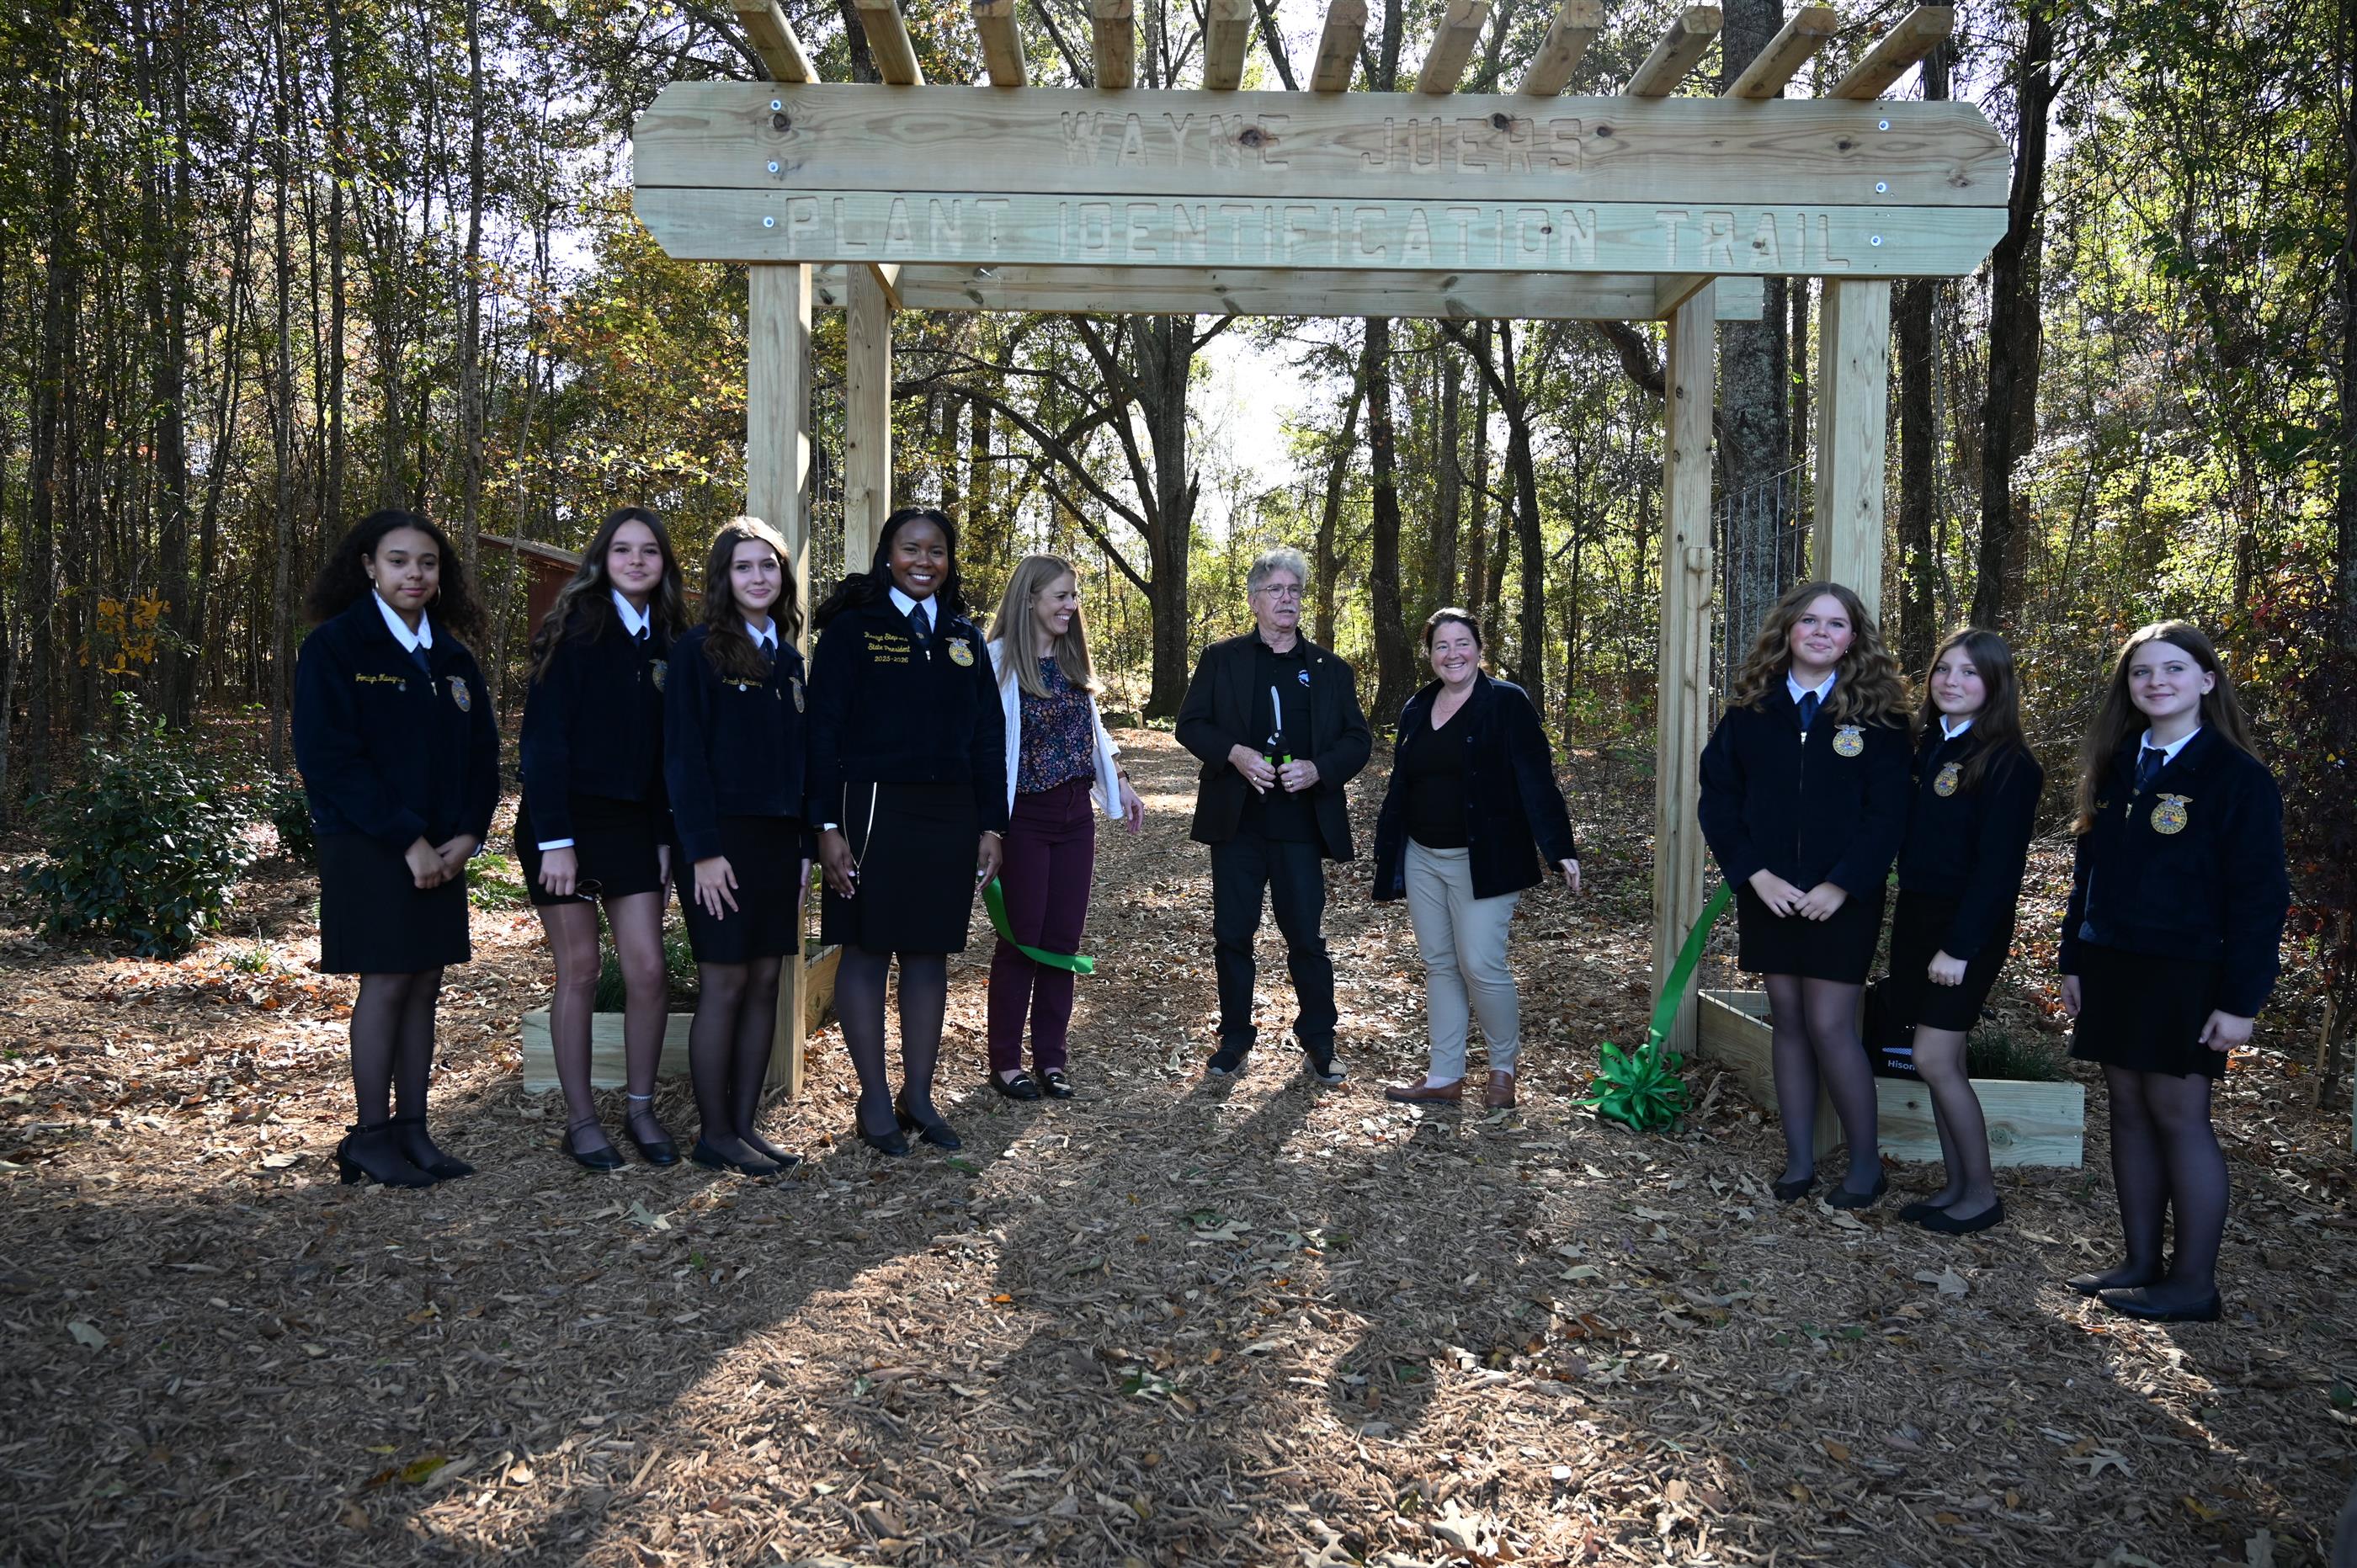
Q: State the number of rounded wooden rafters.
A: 11